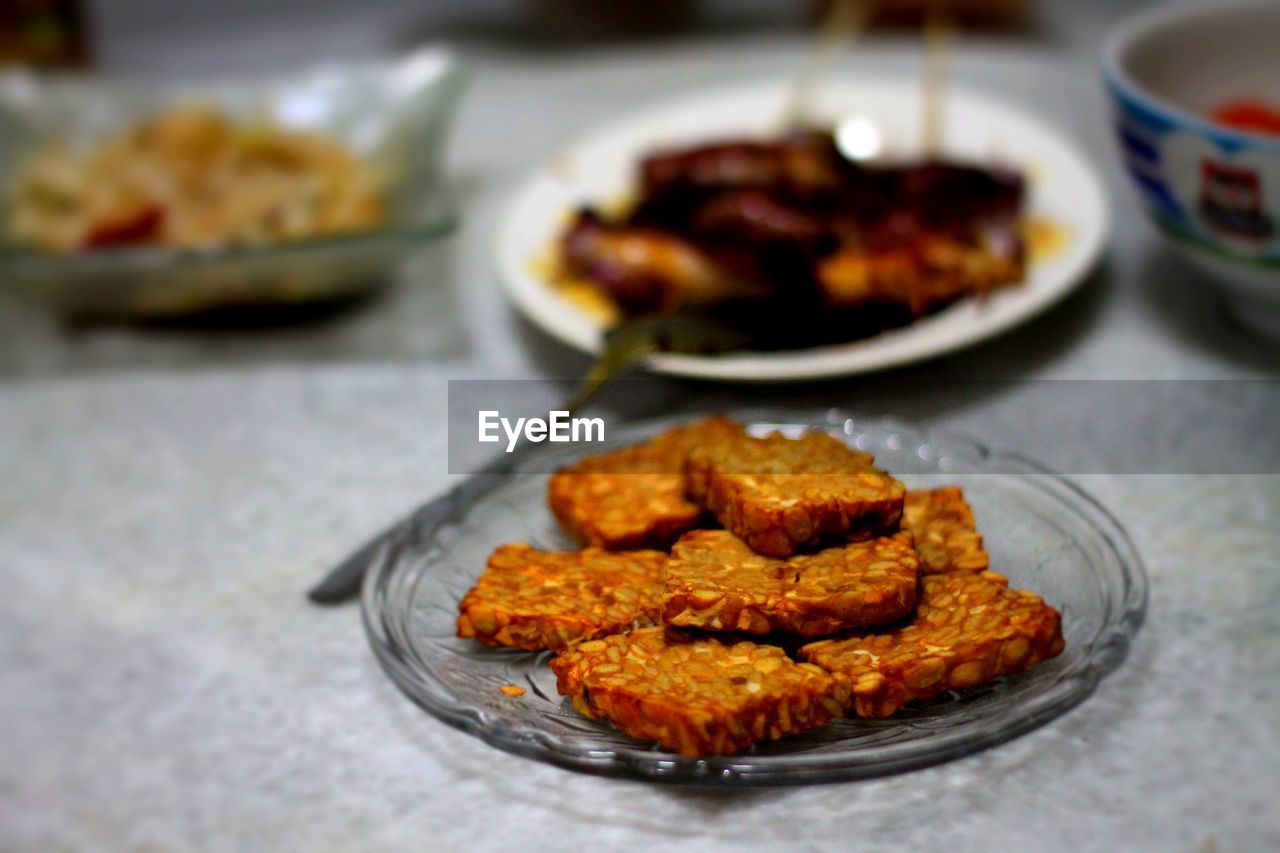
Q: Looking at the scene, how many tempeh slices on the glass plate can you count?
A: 7